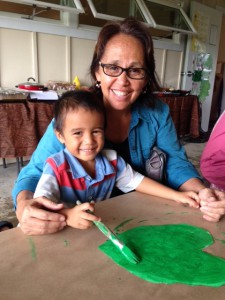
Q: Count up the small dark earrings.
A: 2